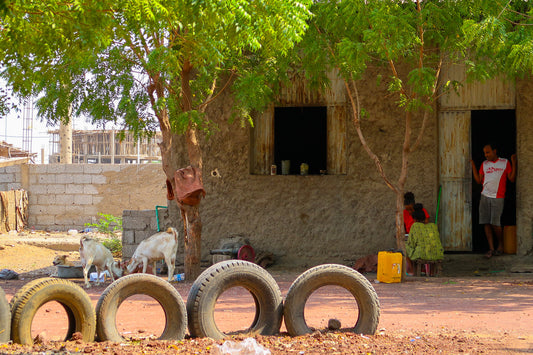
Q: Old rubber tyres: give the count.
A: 5